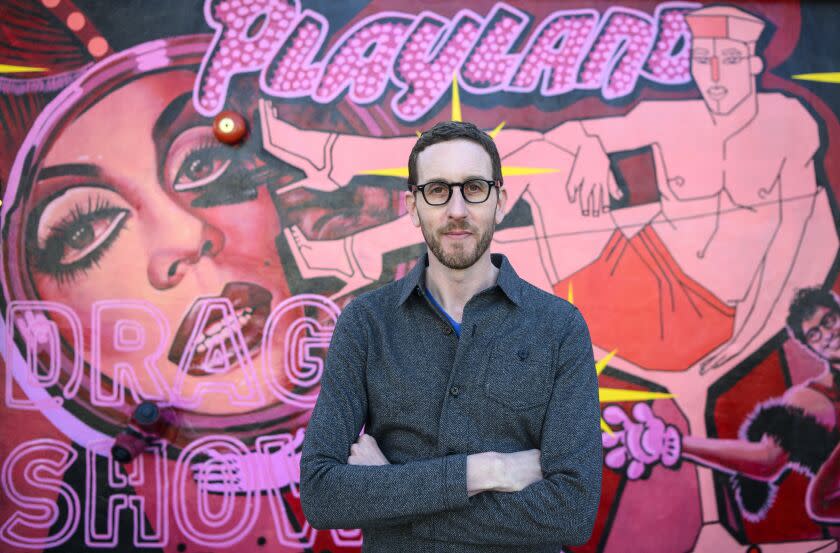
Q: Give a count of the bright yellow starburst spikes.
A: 11